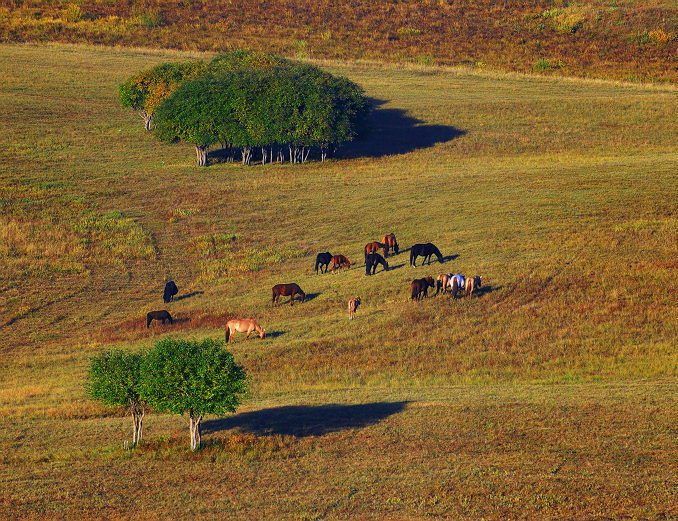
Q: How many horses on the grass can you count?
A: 15